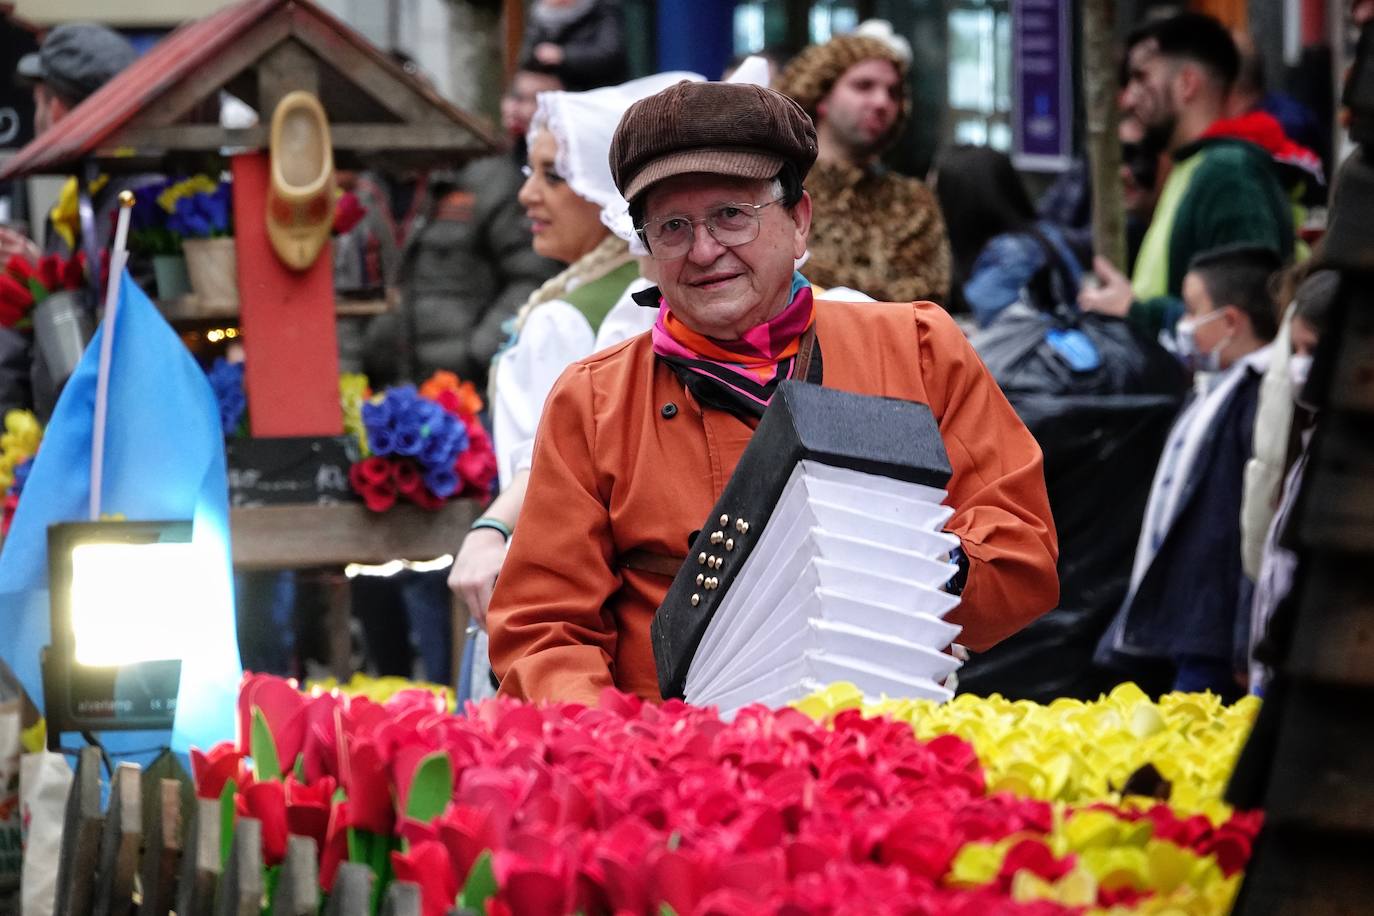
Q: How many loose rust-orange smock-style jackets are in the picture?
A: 1